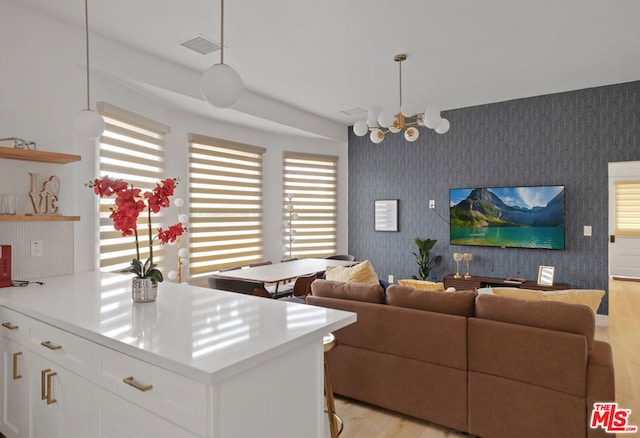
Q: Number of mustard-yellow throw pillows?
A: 3